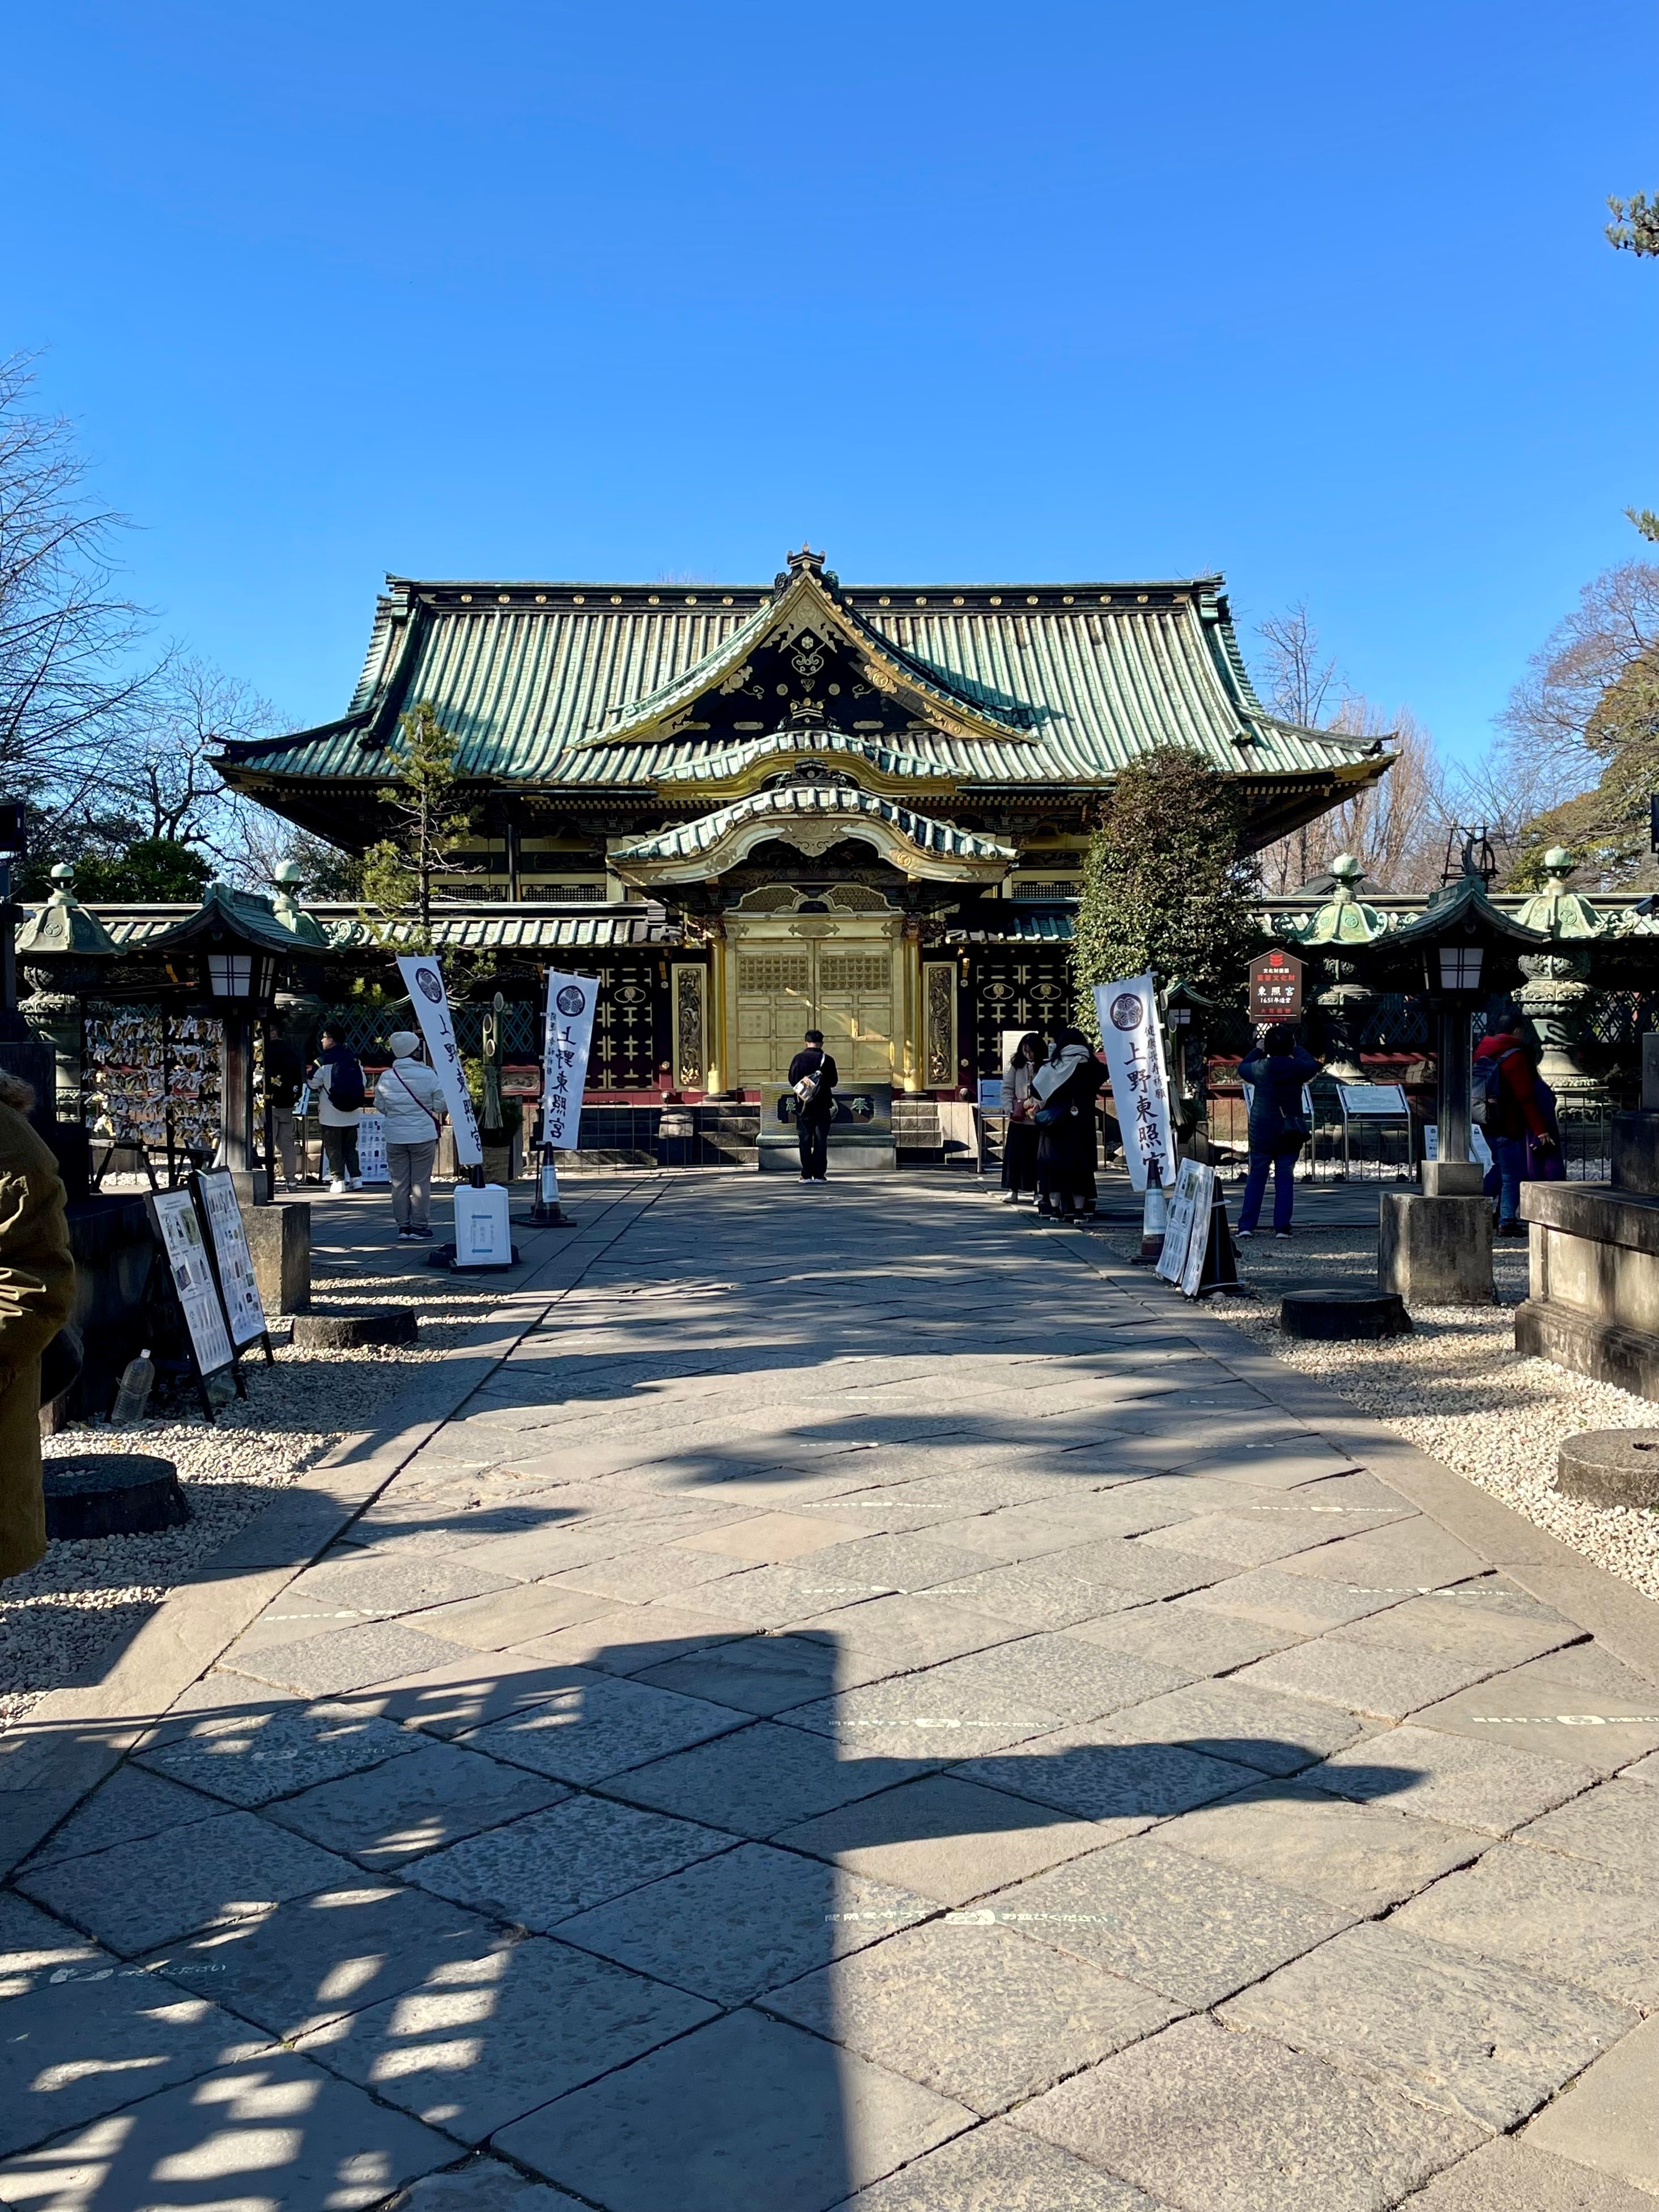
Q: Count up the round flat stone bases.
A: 4